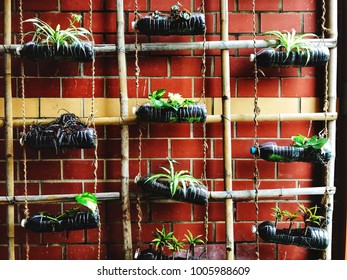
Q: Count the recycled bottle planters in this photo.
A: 10